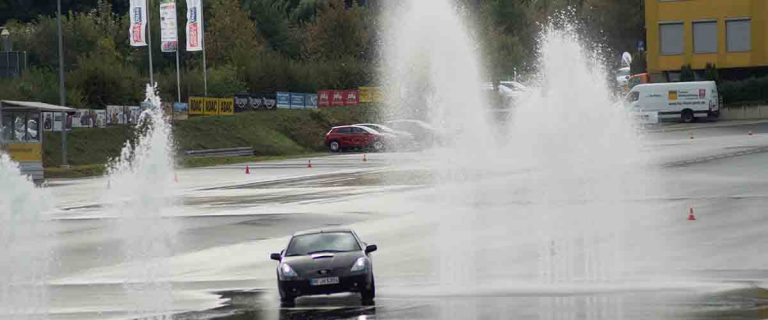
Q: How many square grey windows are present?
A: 3